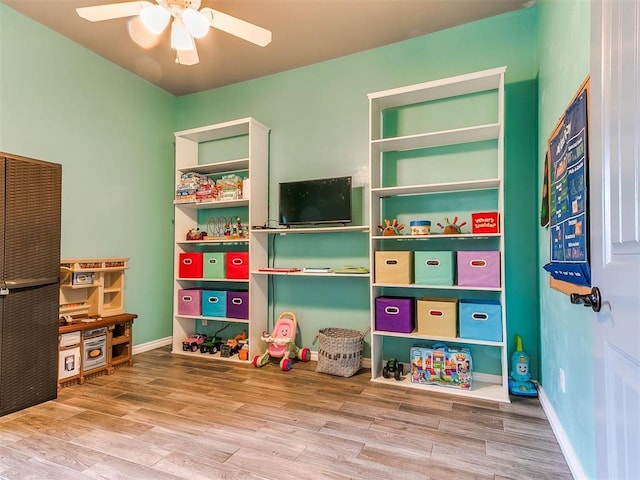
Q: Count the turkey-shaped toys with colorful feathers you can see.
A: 2